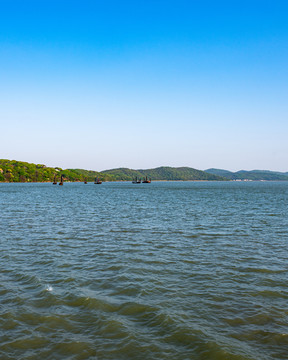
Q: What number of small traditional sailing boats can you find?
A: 6